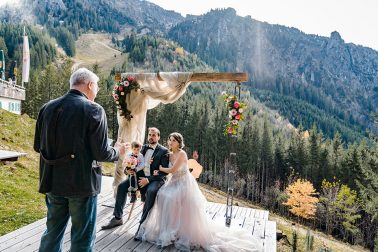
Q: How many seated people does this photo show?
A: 3